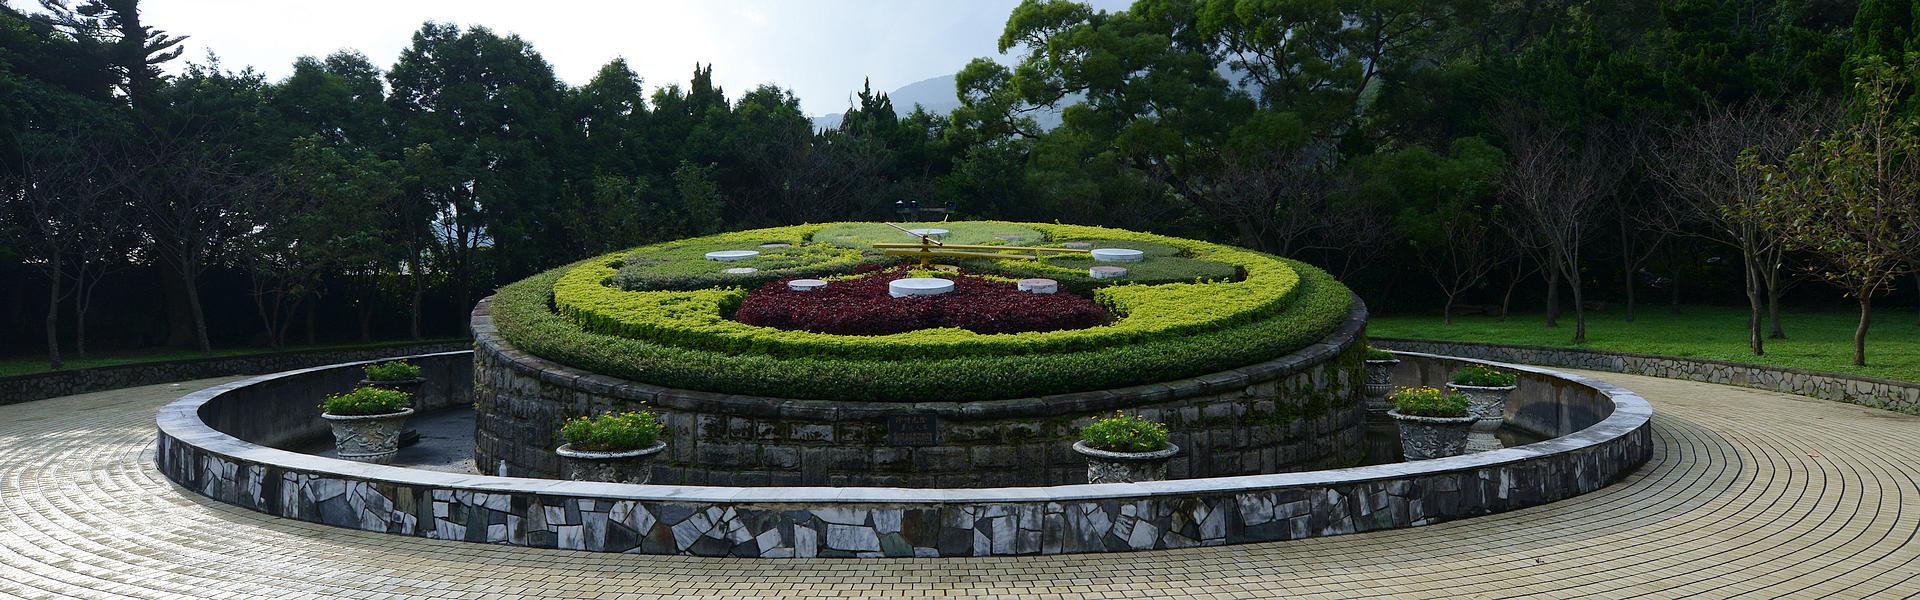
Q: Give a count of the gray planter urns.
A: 7